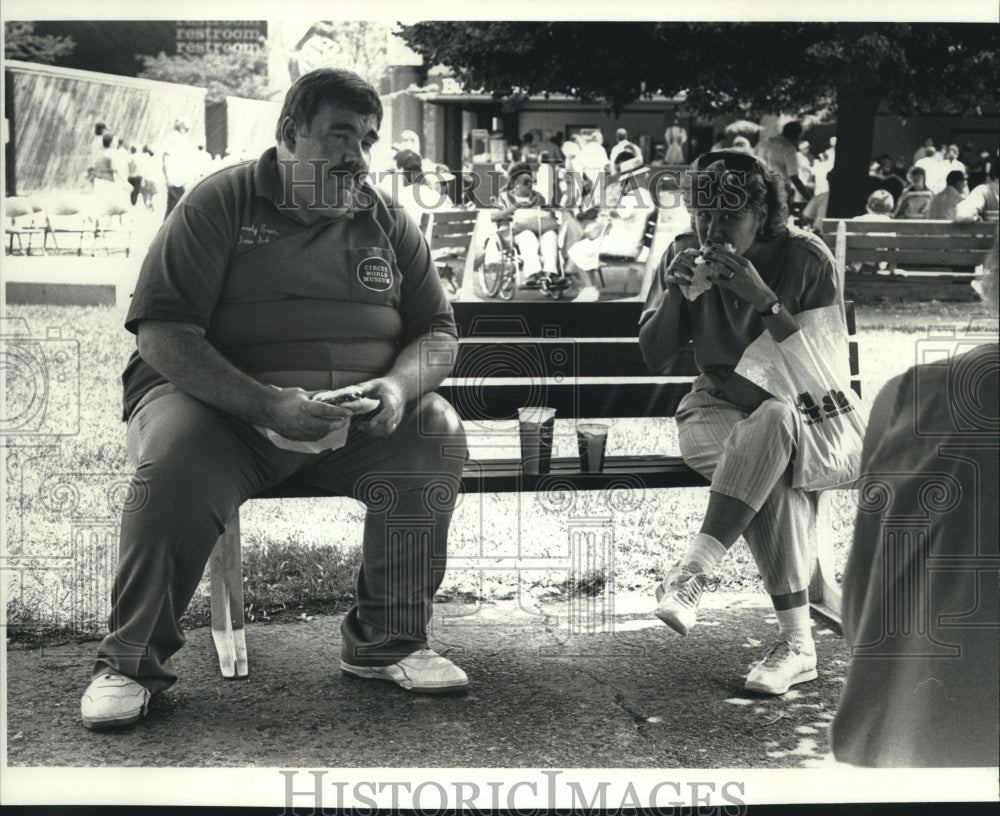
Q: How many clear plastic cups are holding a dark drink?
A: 2